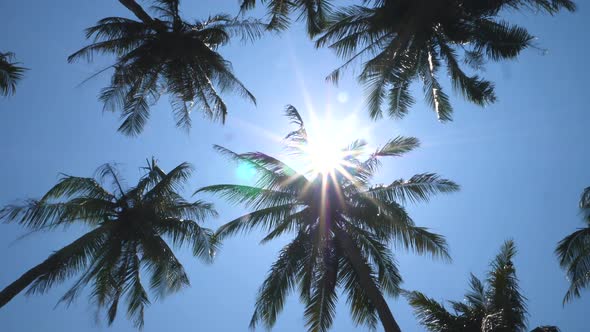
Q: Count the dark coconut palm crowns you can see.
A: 8